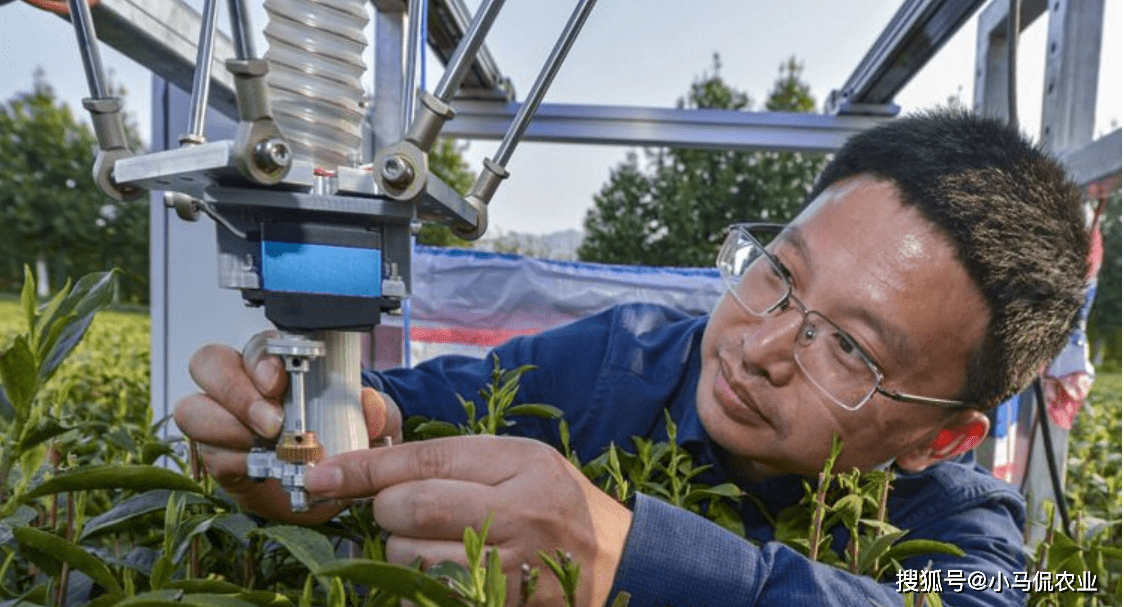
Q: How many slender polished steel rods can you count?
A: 6